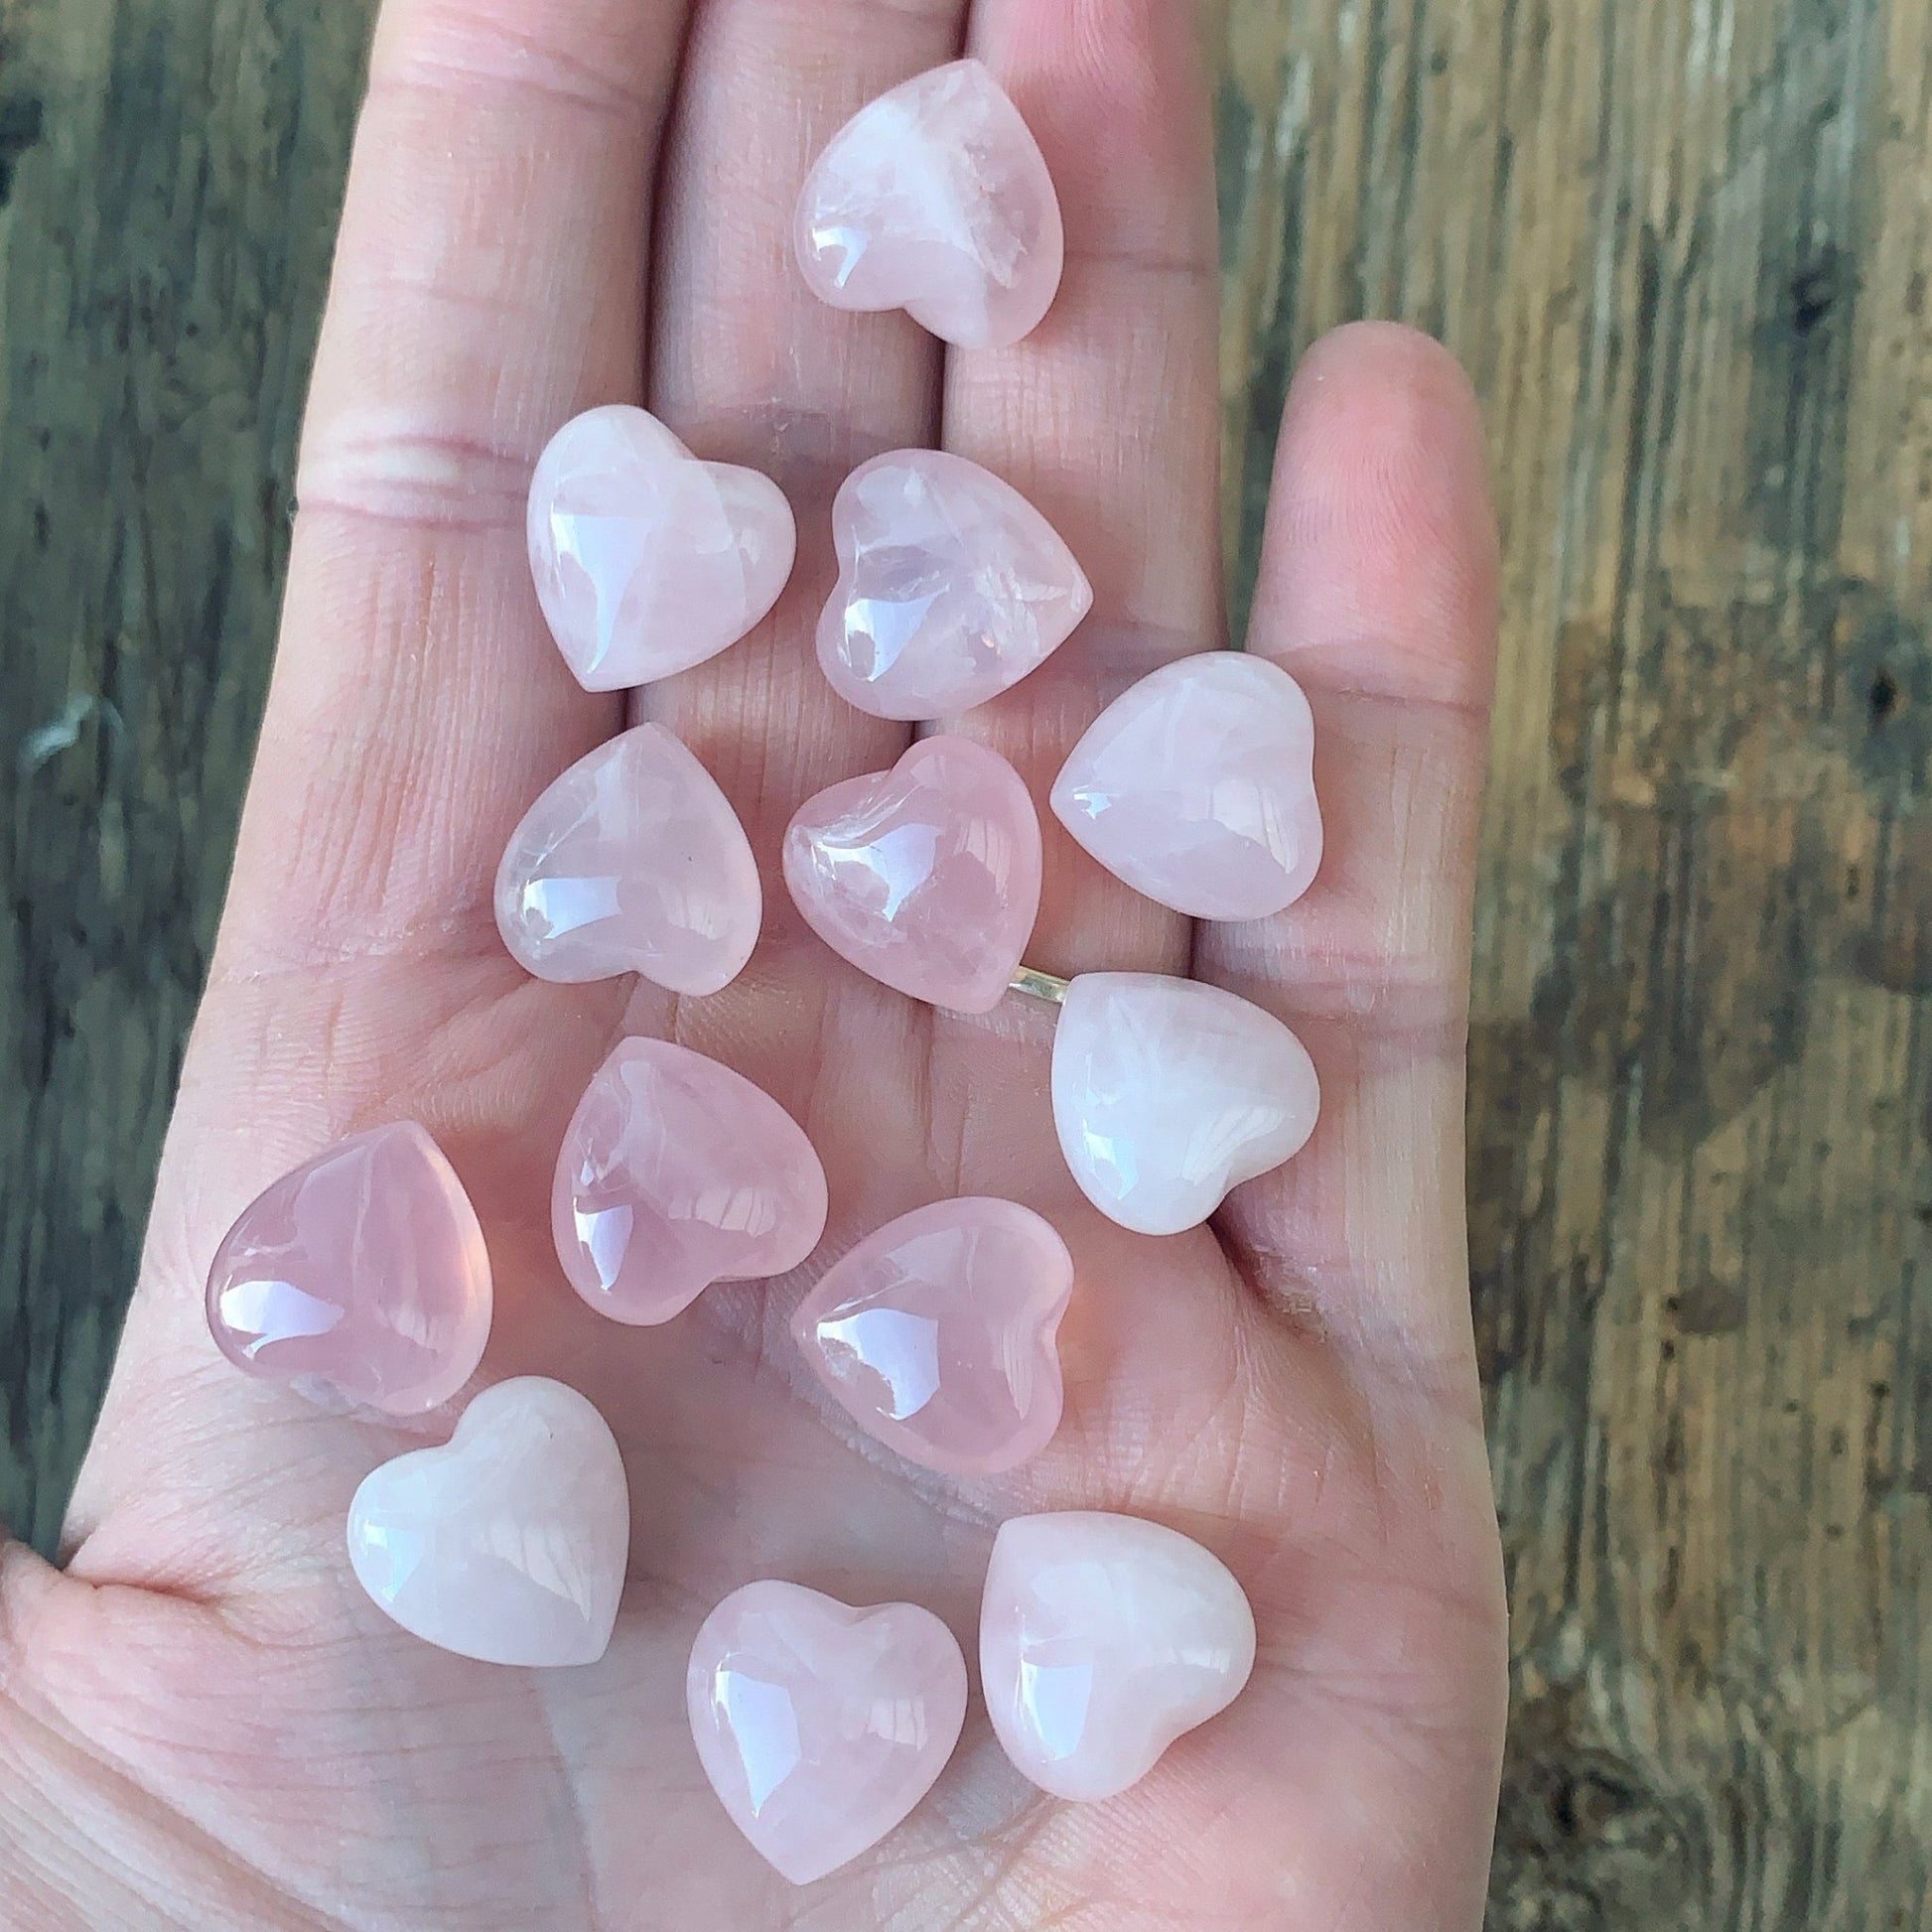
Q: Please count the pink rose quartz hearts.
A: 13